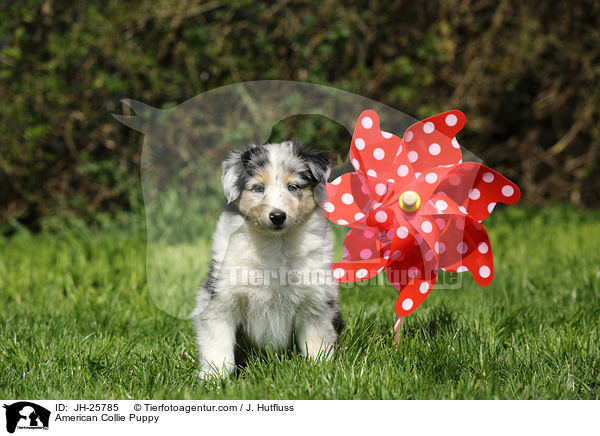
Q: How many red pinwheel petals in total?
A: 7